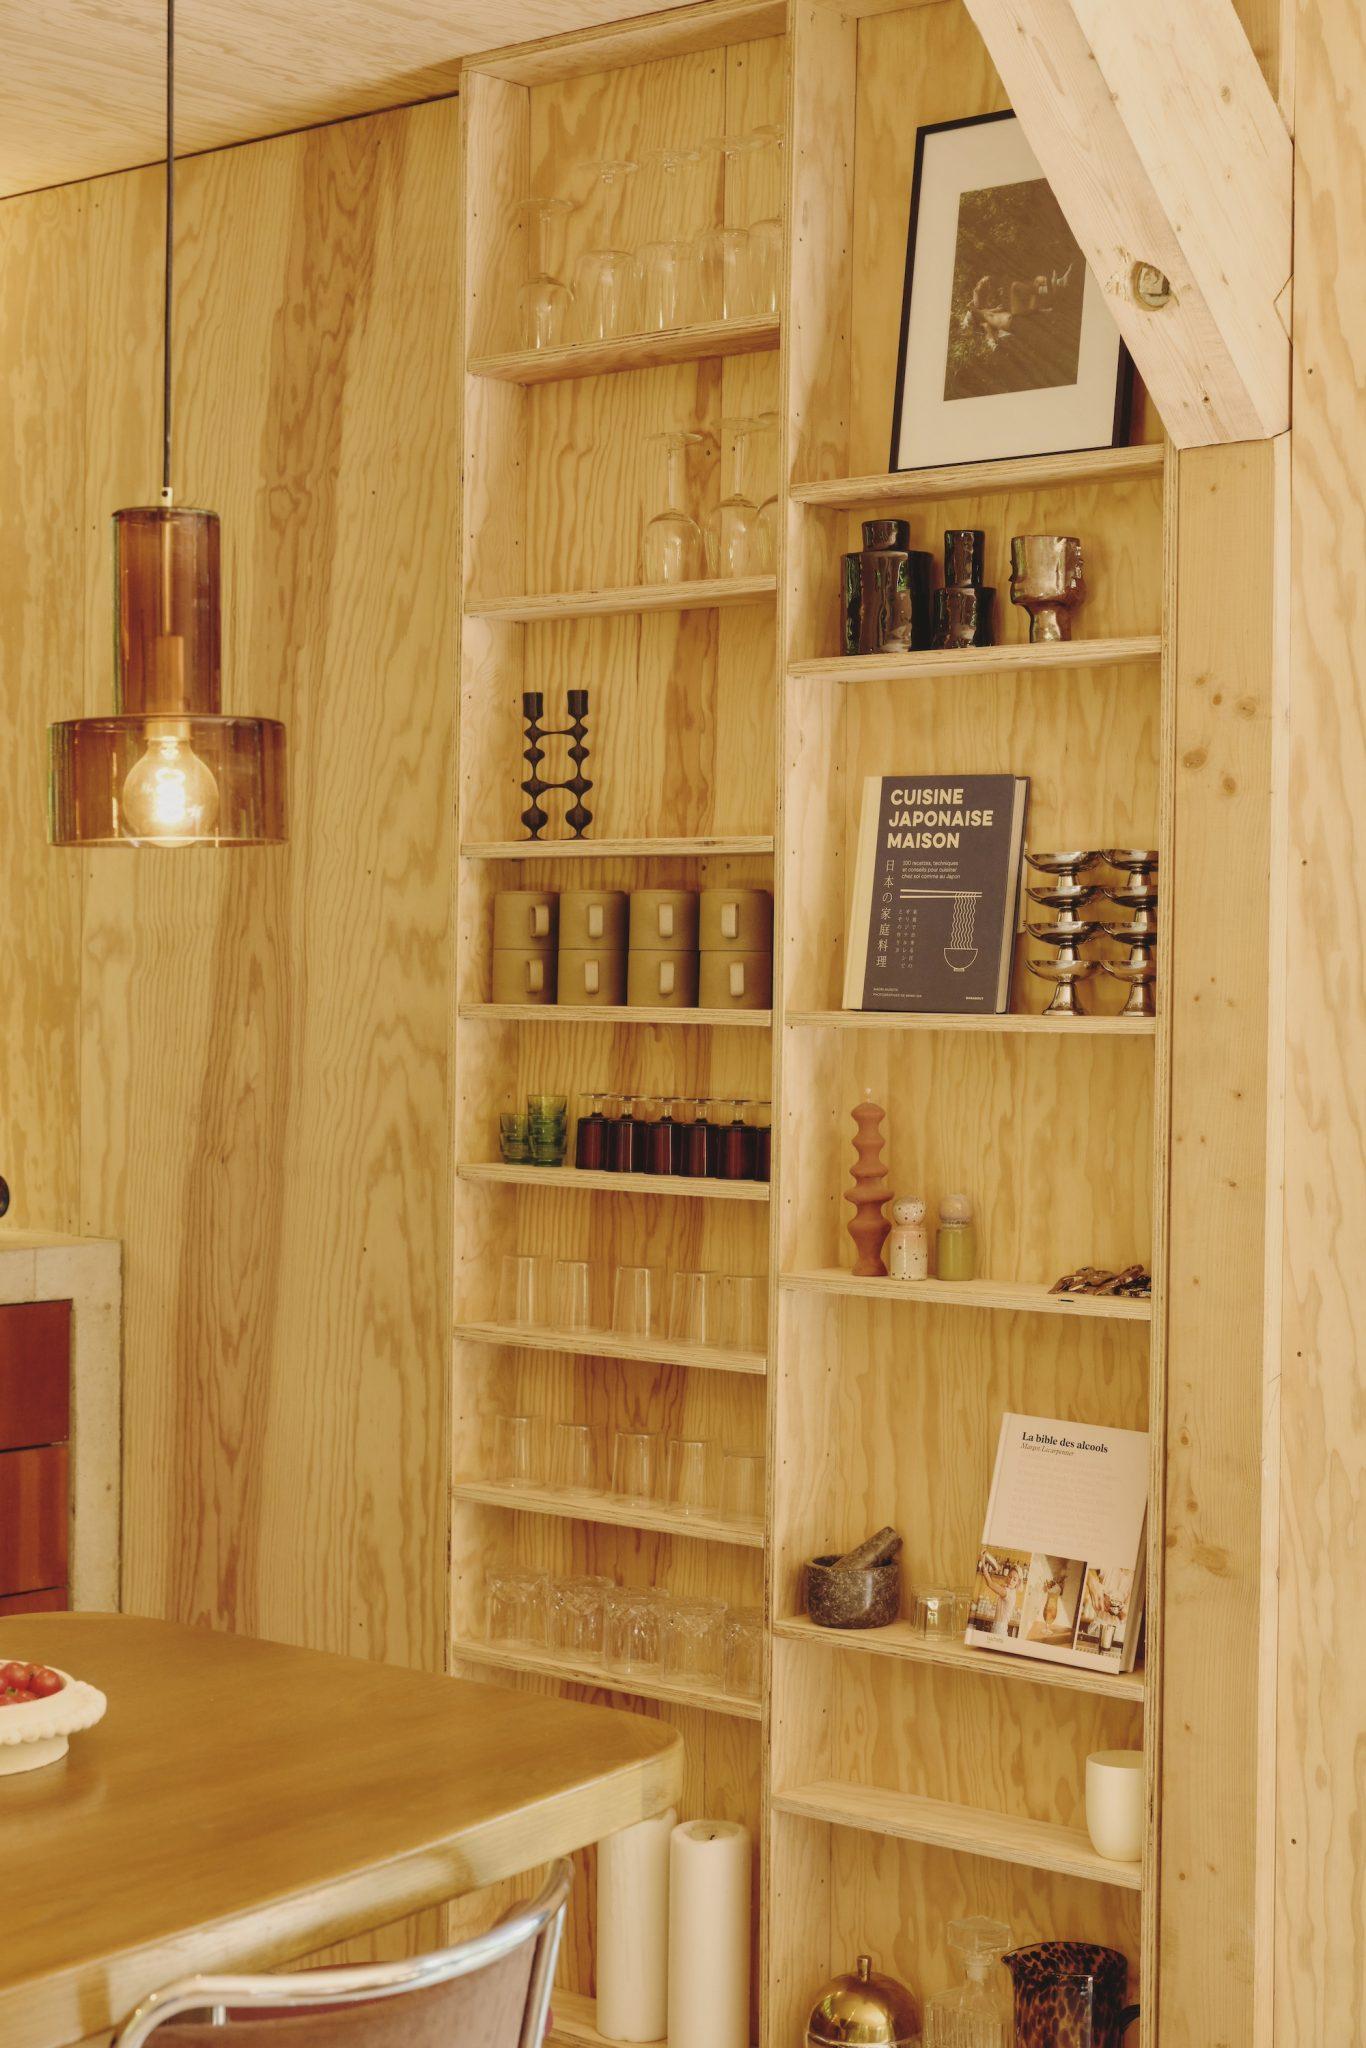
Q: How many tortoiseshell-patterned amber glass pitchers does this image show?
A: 1